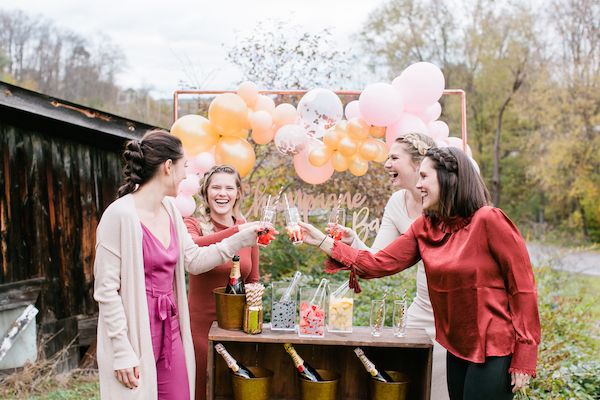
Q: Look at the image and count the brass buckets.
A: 4